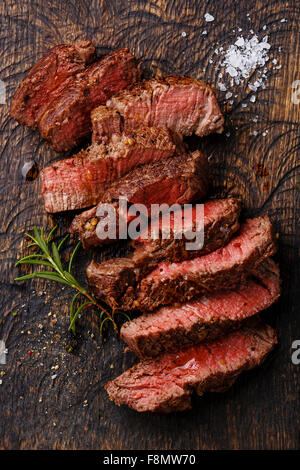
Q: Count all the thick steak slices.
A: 9